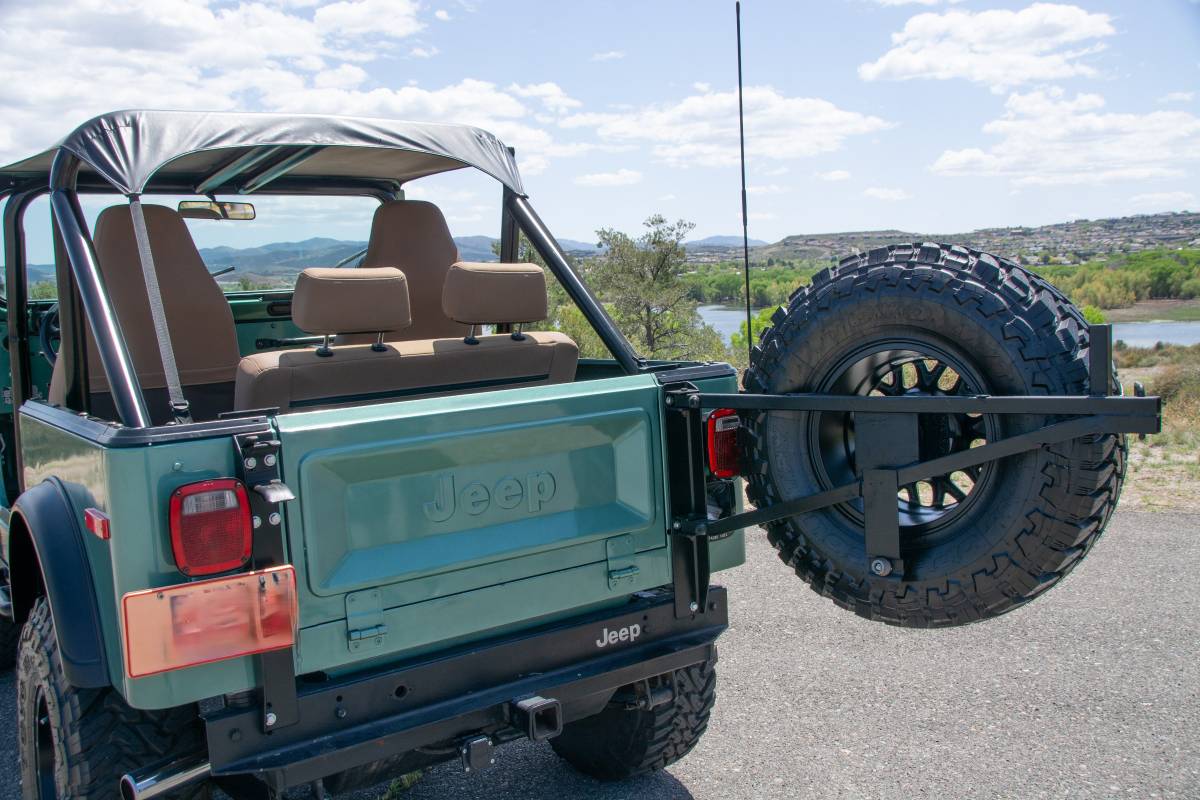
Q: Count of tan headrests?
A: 2